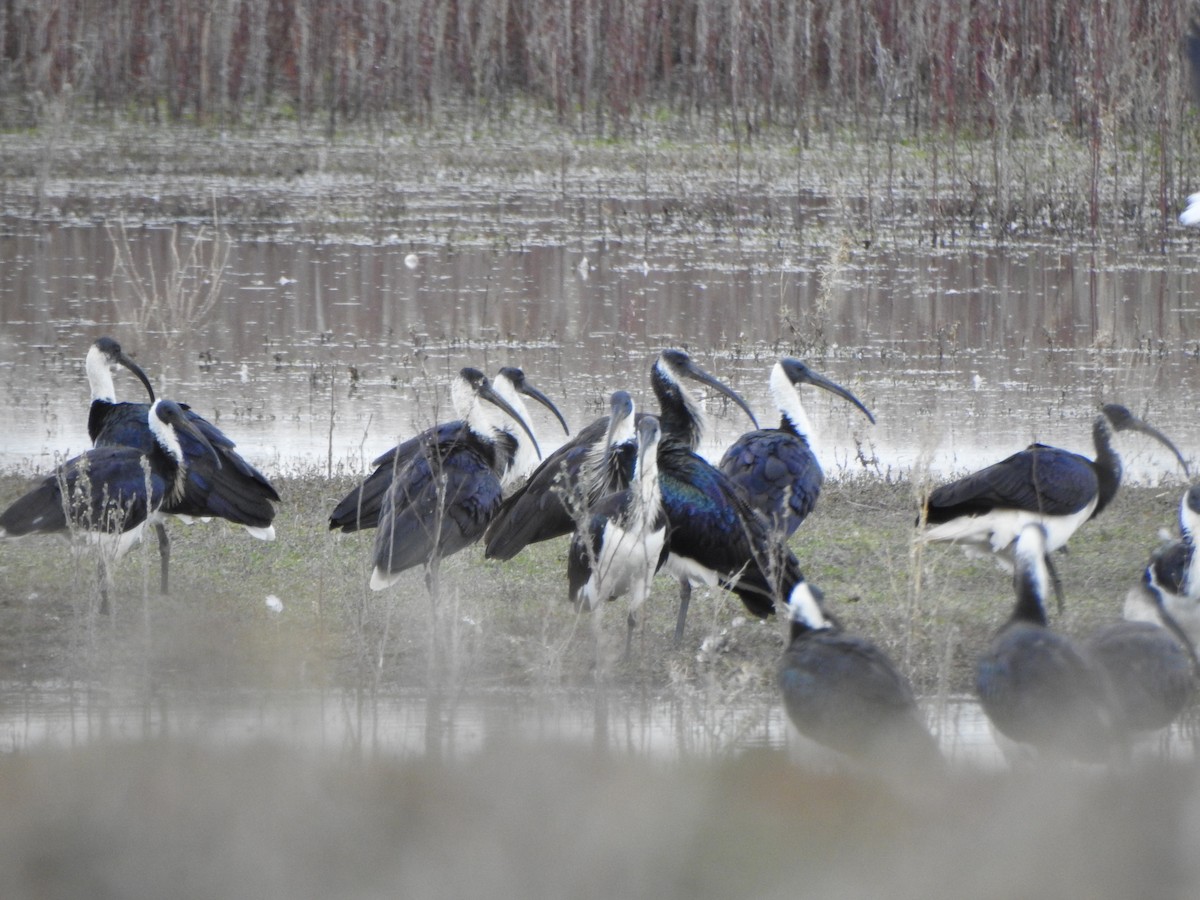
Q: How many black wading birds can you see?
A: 13